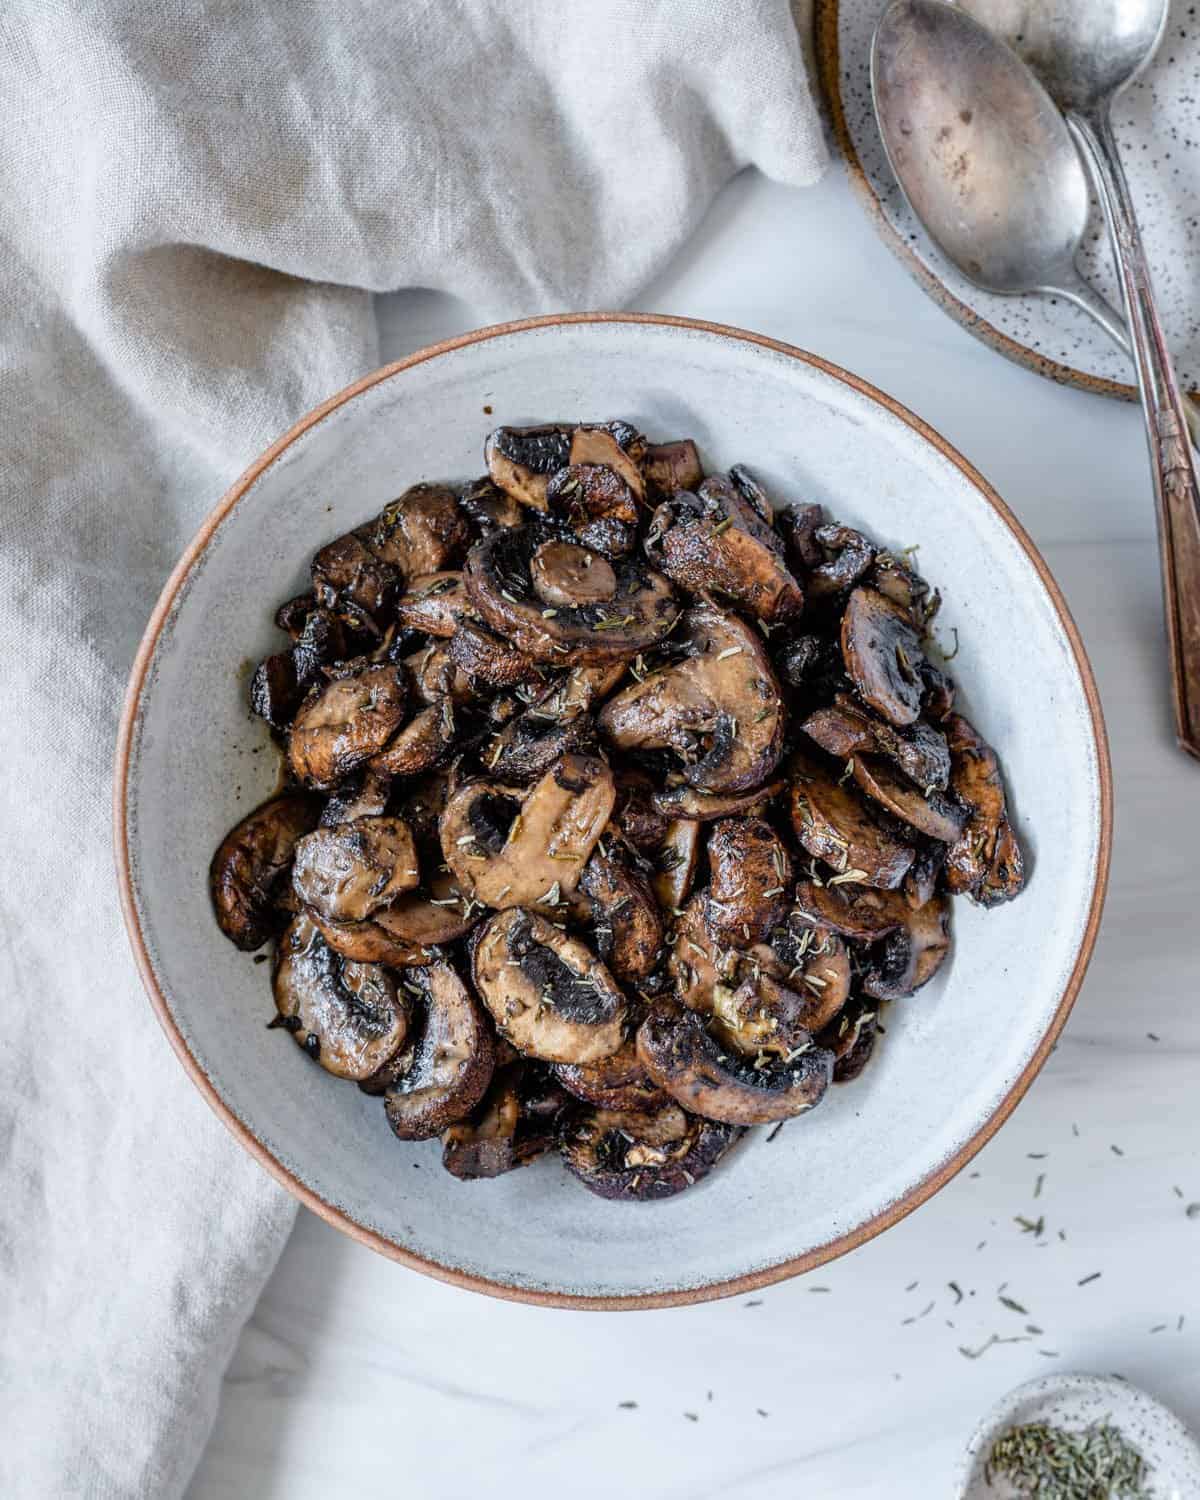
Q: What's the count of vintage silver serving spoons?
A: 2